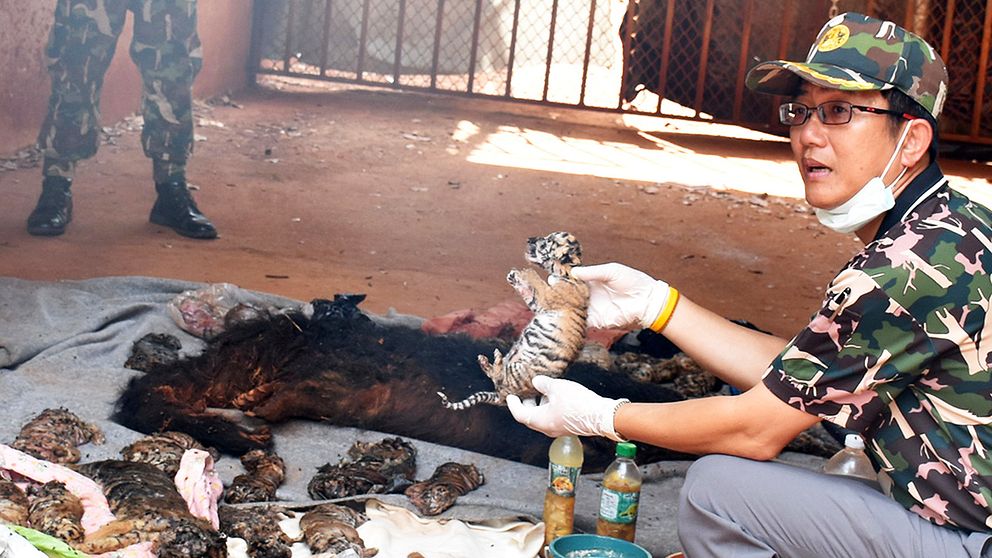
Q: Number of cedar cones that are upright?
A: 0